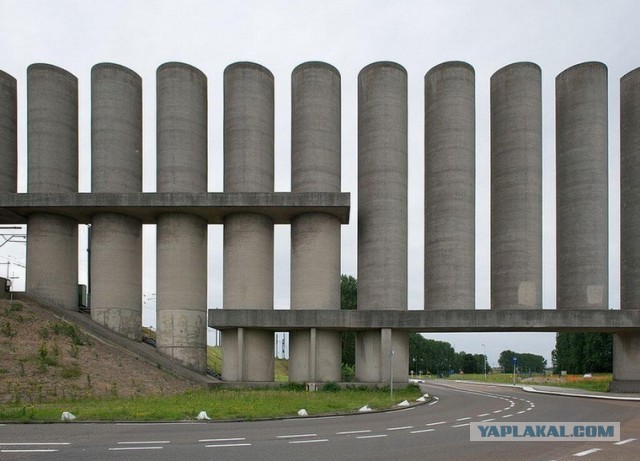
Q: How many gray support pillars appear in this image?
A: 11